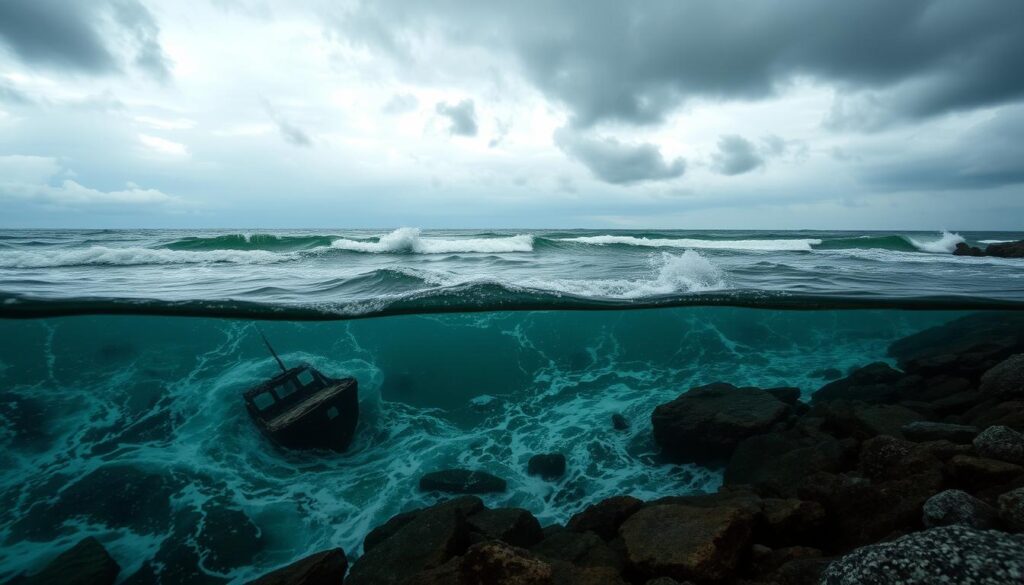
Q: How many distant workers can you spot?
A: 0